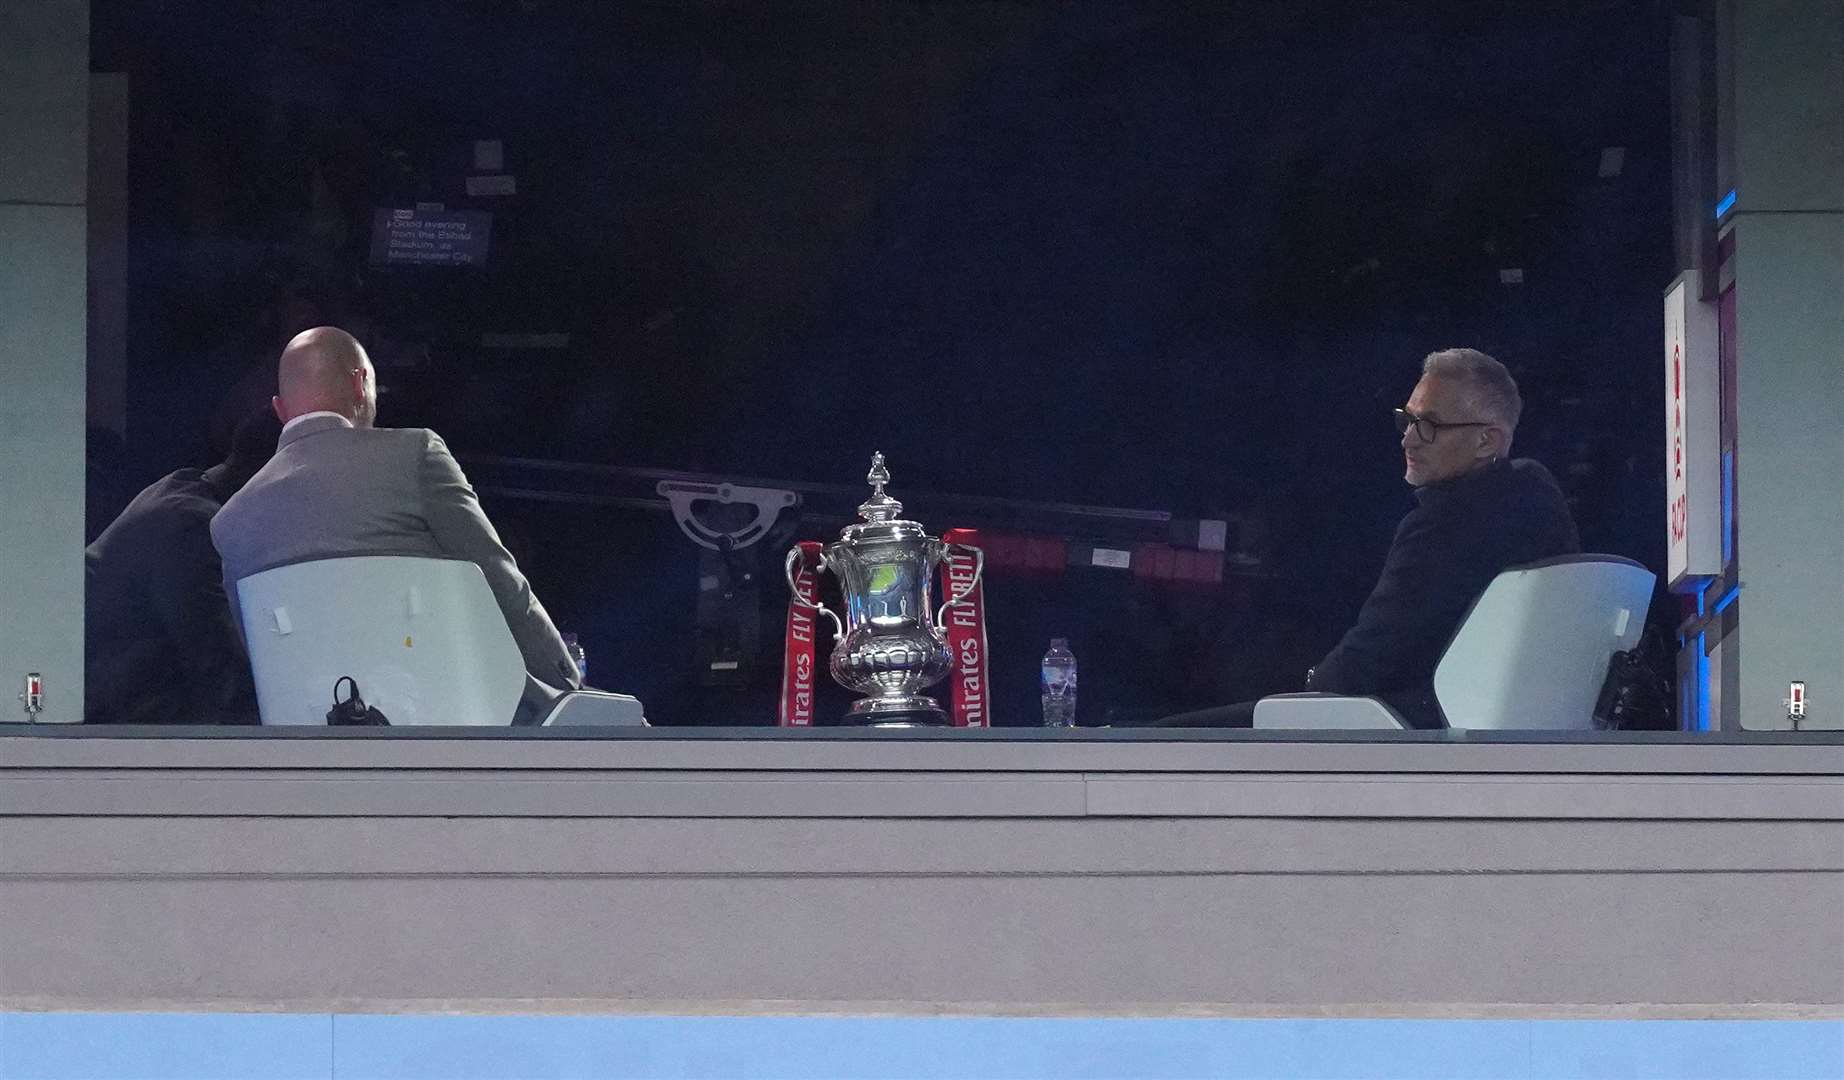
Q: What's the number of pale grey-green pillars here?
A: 2